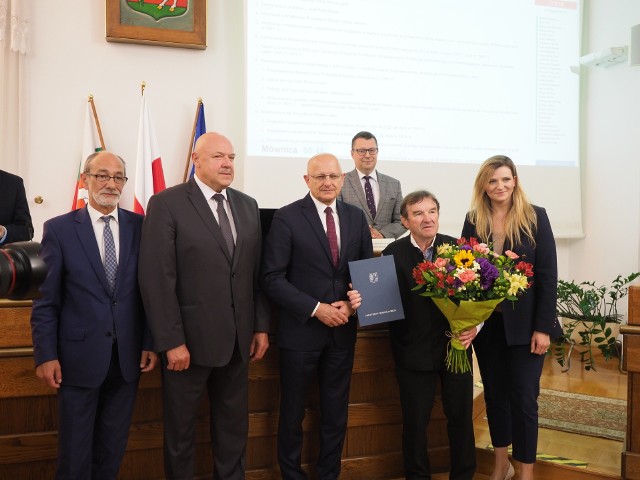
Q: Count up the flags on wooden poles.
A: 3